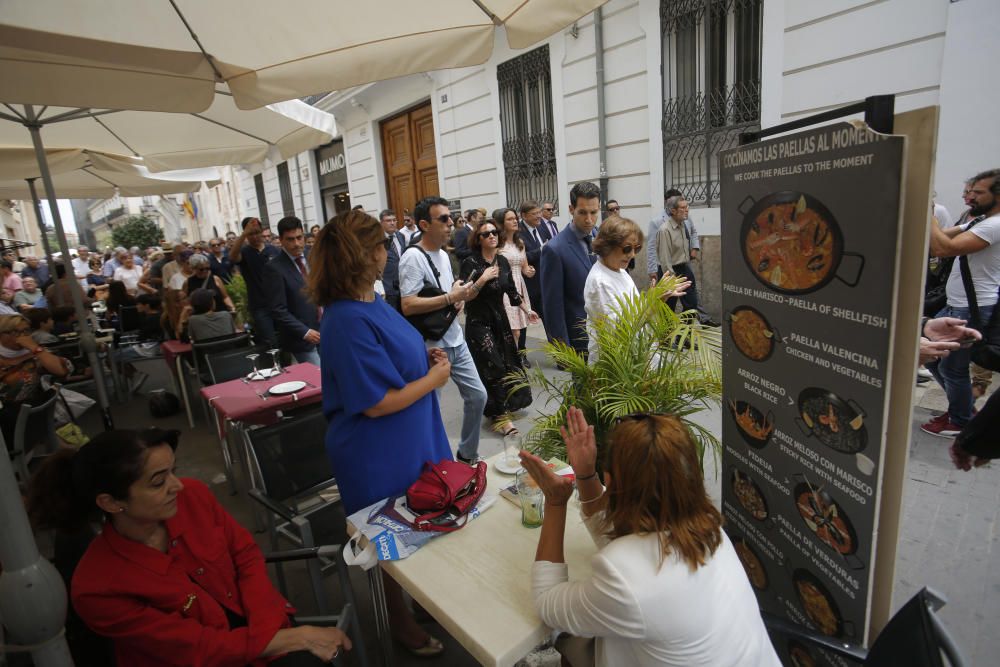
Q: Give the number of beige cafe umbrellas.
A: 3